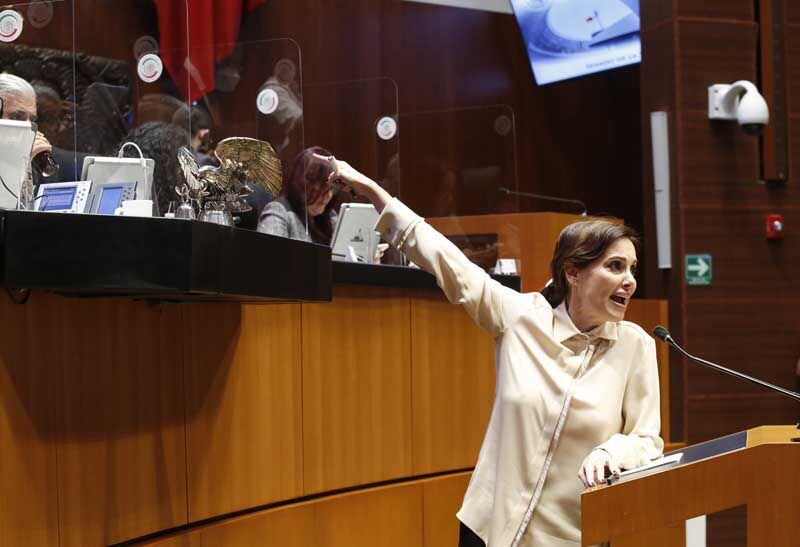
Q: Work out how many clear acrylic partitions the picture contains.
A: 5